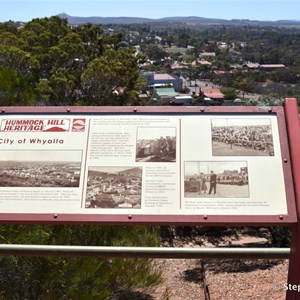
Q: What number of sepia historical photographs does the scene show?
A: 5